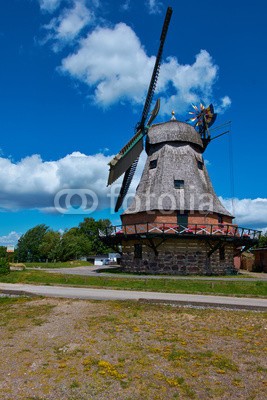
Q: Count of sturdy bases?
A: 1